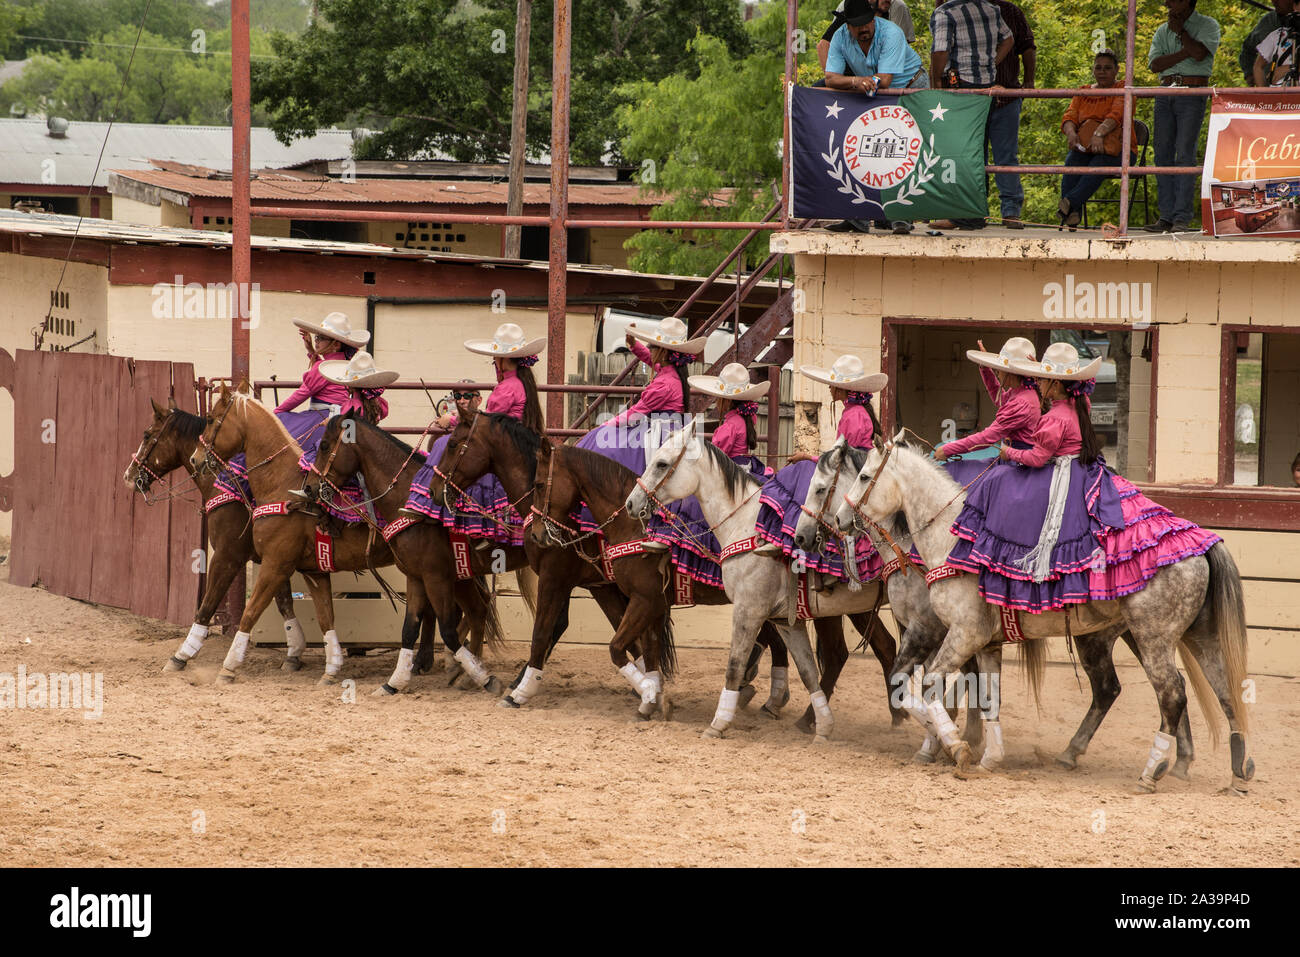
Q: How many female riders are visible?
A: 8